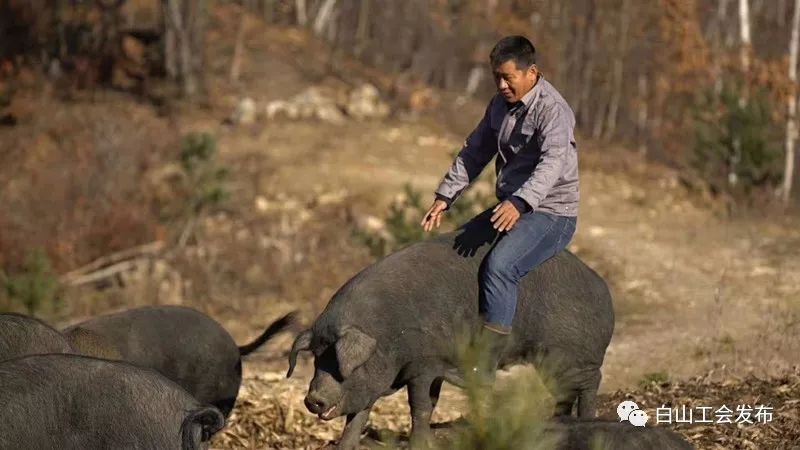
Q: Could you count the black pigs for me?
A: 5